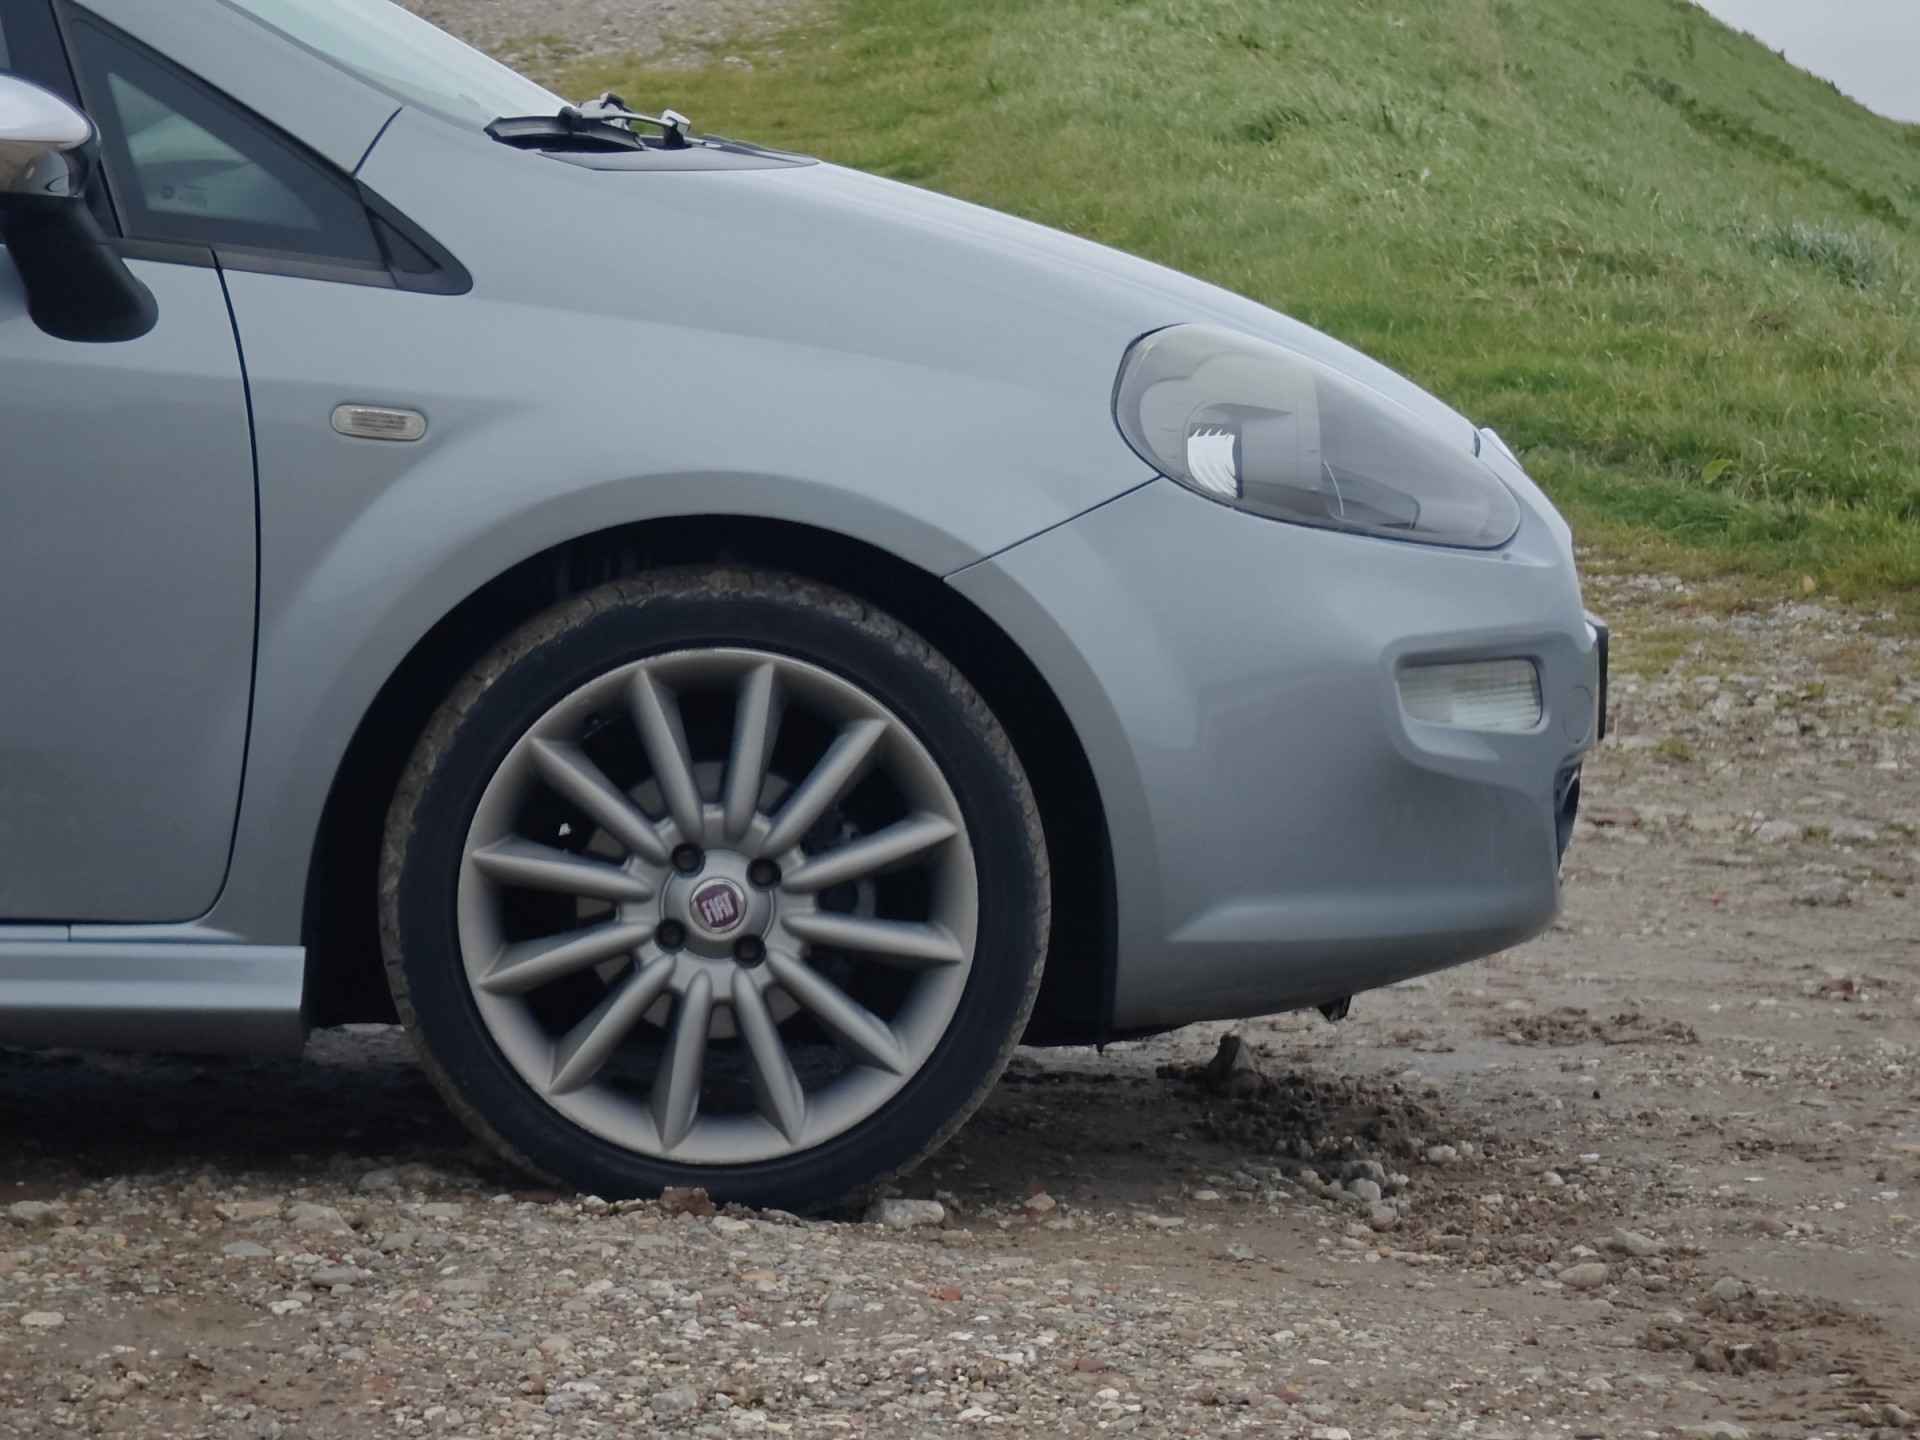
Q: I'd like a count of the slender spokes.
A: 12